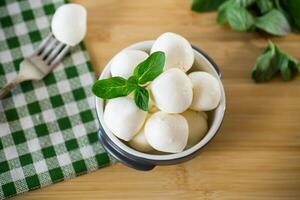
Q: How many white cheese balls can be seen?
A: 9